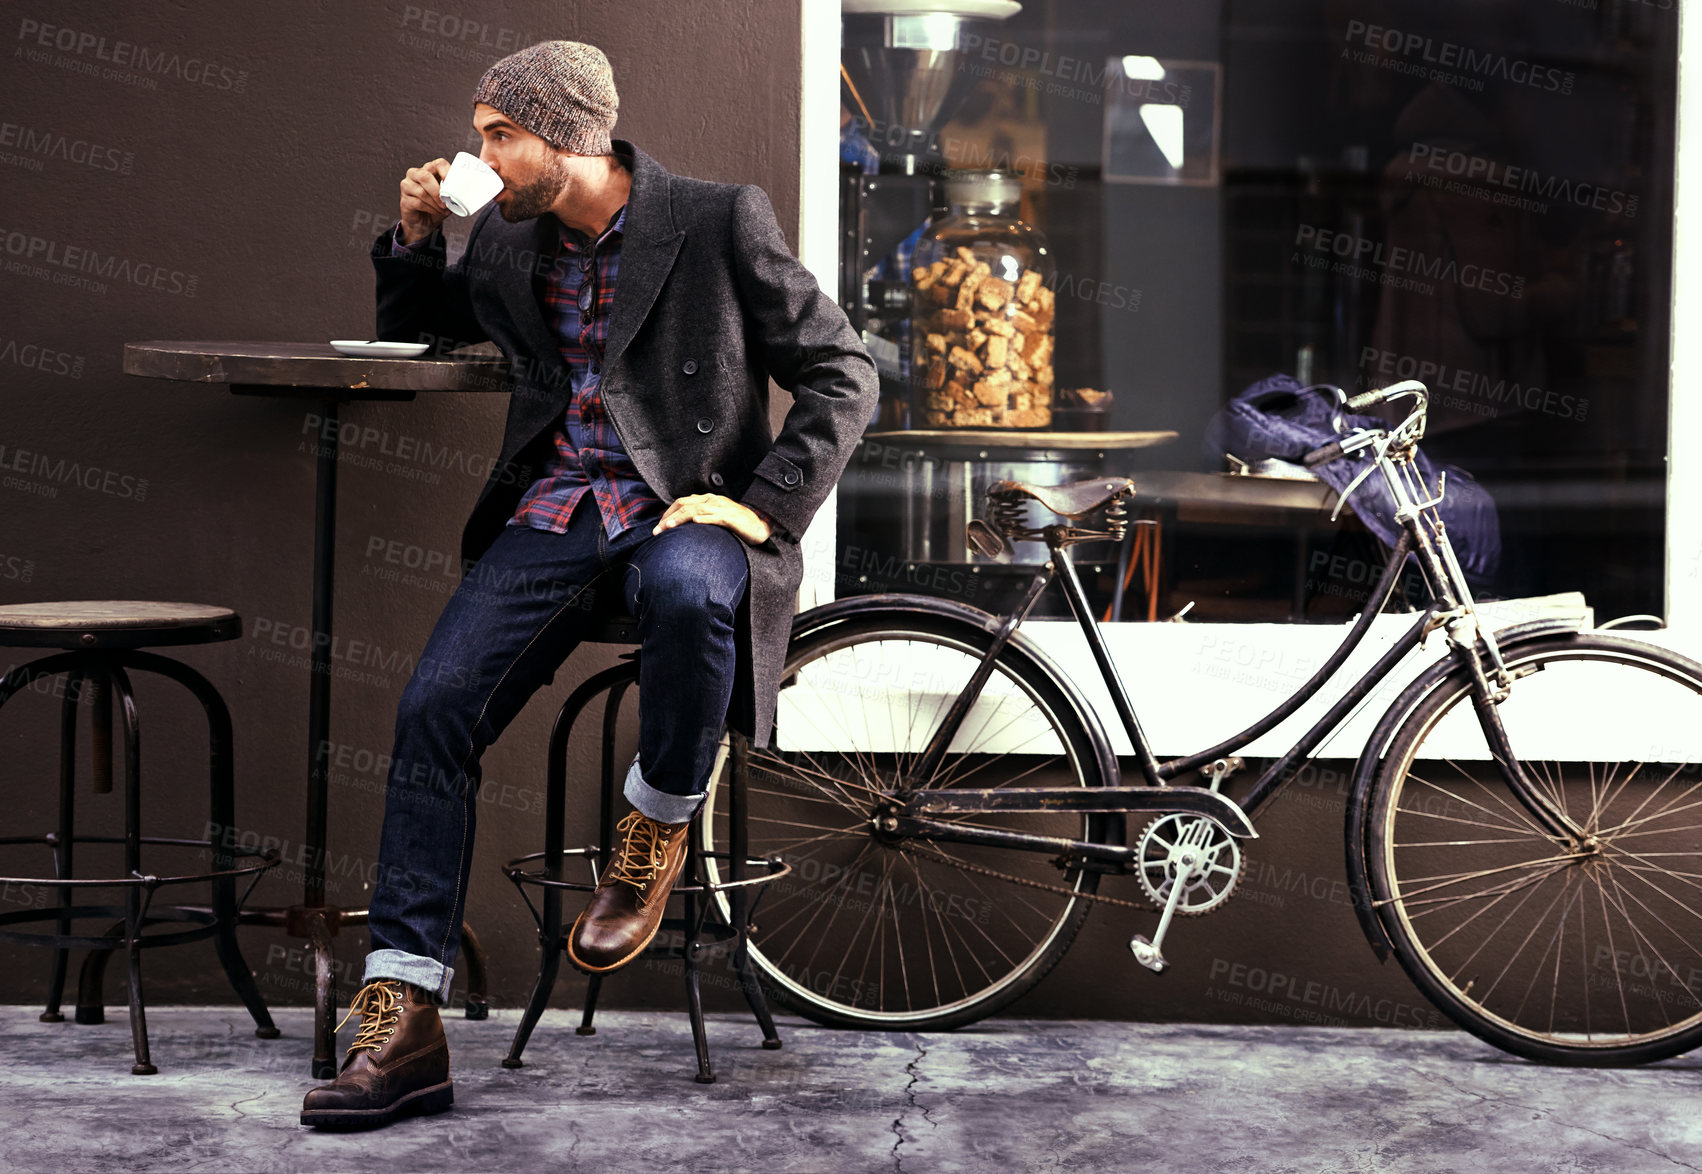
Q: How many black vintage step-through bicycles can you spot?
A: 1